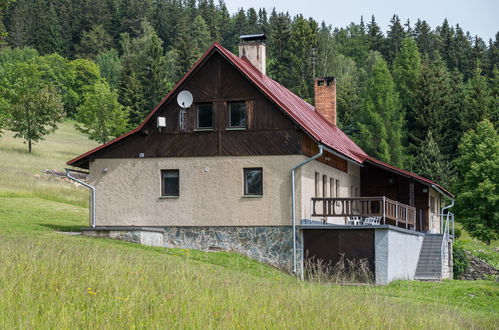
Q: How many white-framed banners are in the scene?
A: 0